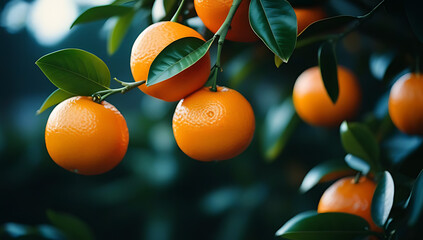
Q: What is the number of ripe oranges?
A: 8